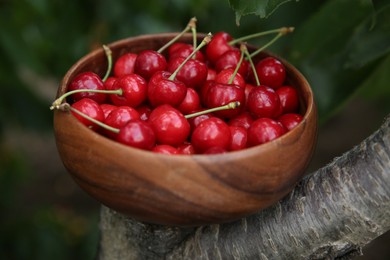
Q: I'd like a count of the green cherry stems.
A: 11